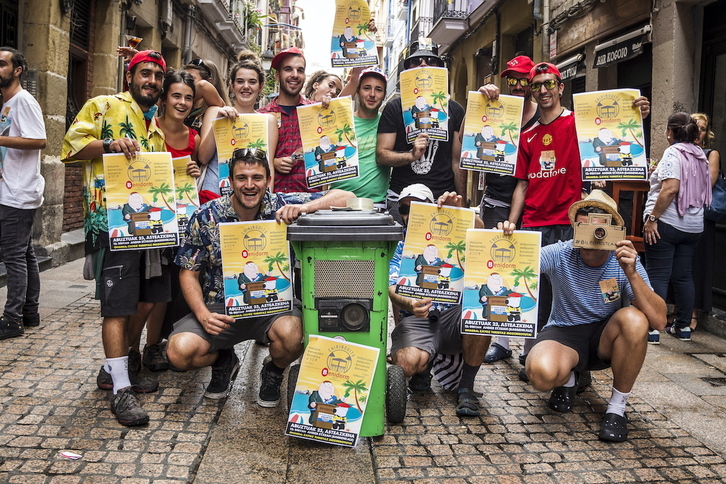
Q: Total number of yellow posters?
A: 12